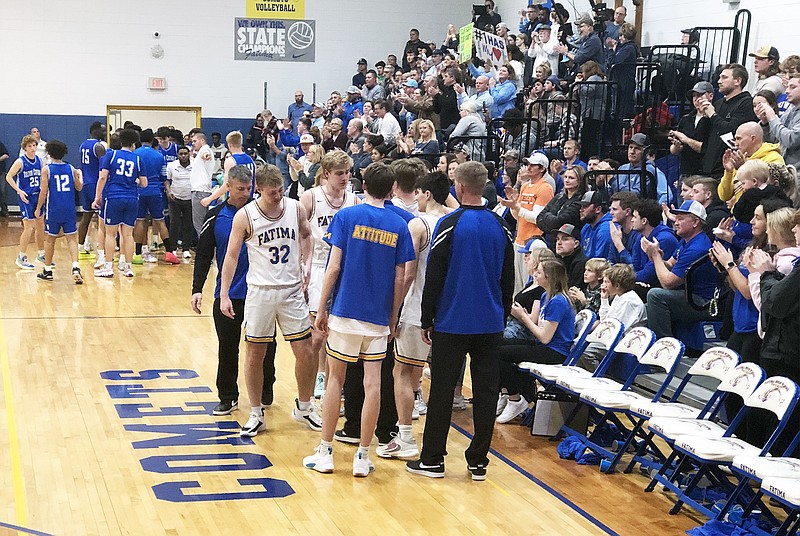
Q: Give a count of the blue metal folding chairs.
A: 9